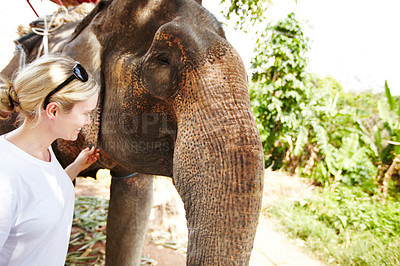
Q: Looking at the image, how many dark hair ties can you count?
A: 1